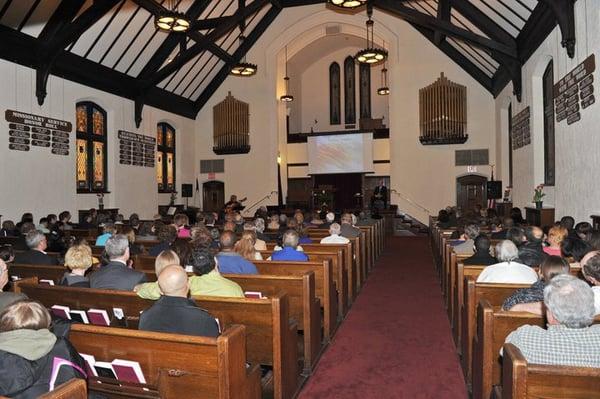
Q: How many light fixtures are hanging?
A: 6